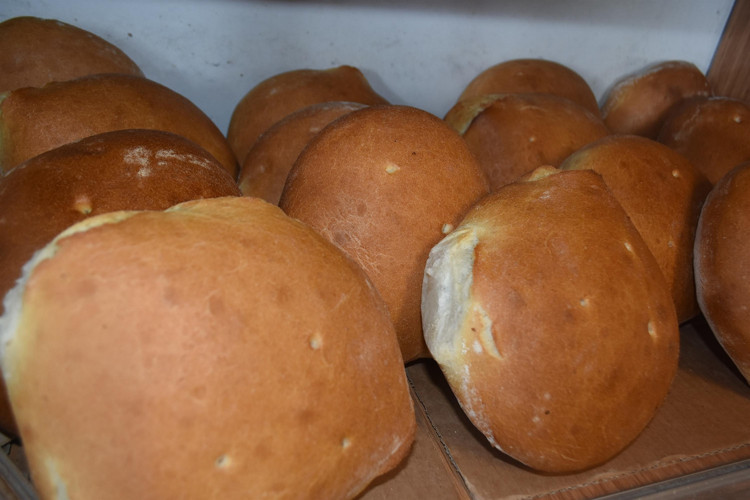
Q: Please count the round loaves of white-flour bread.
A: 14